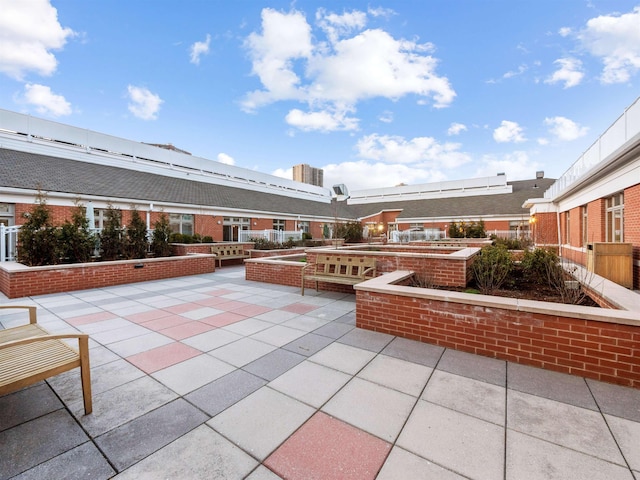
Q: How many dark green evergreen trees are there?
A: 5